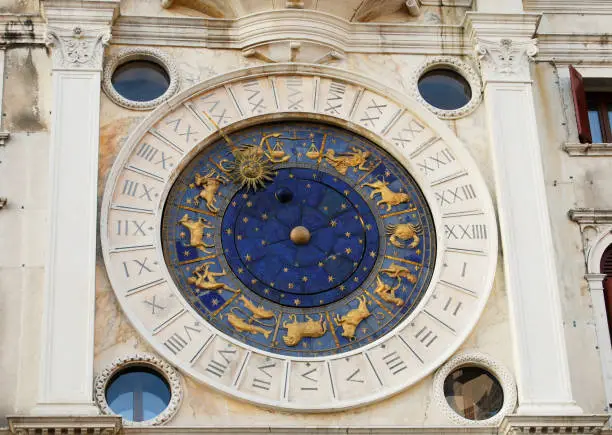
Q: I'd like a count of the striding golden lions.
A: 1